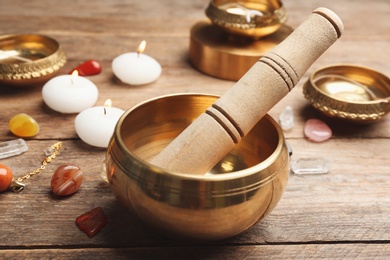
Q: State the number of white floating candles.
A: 3